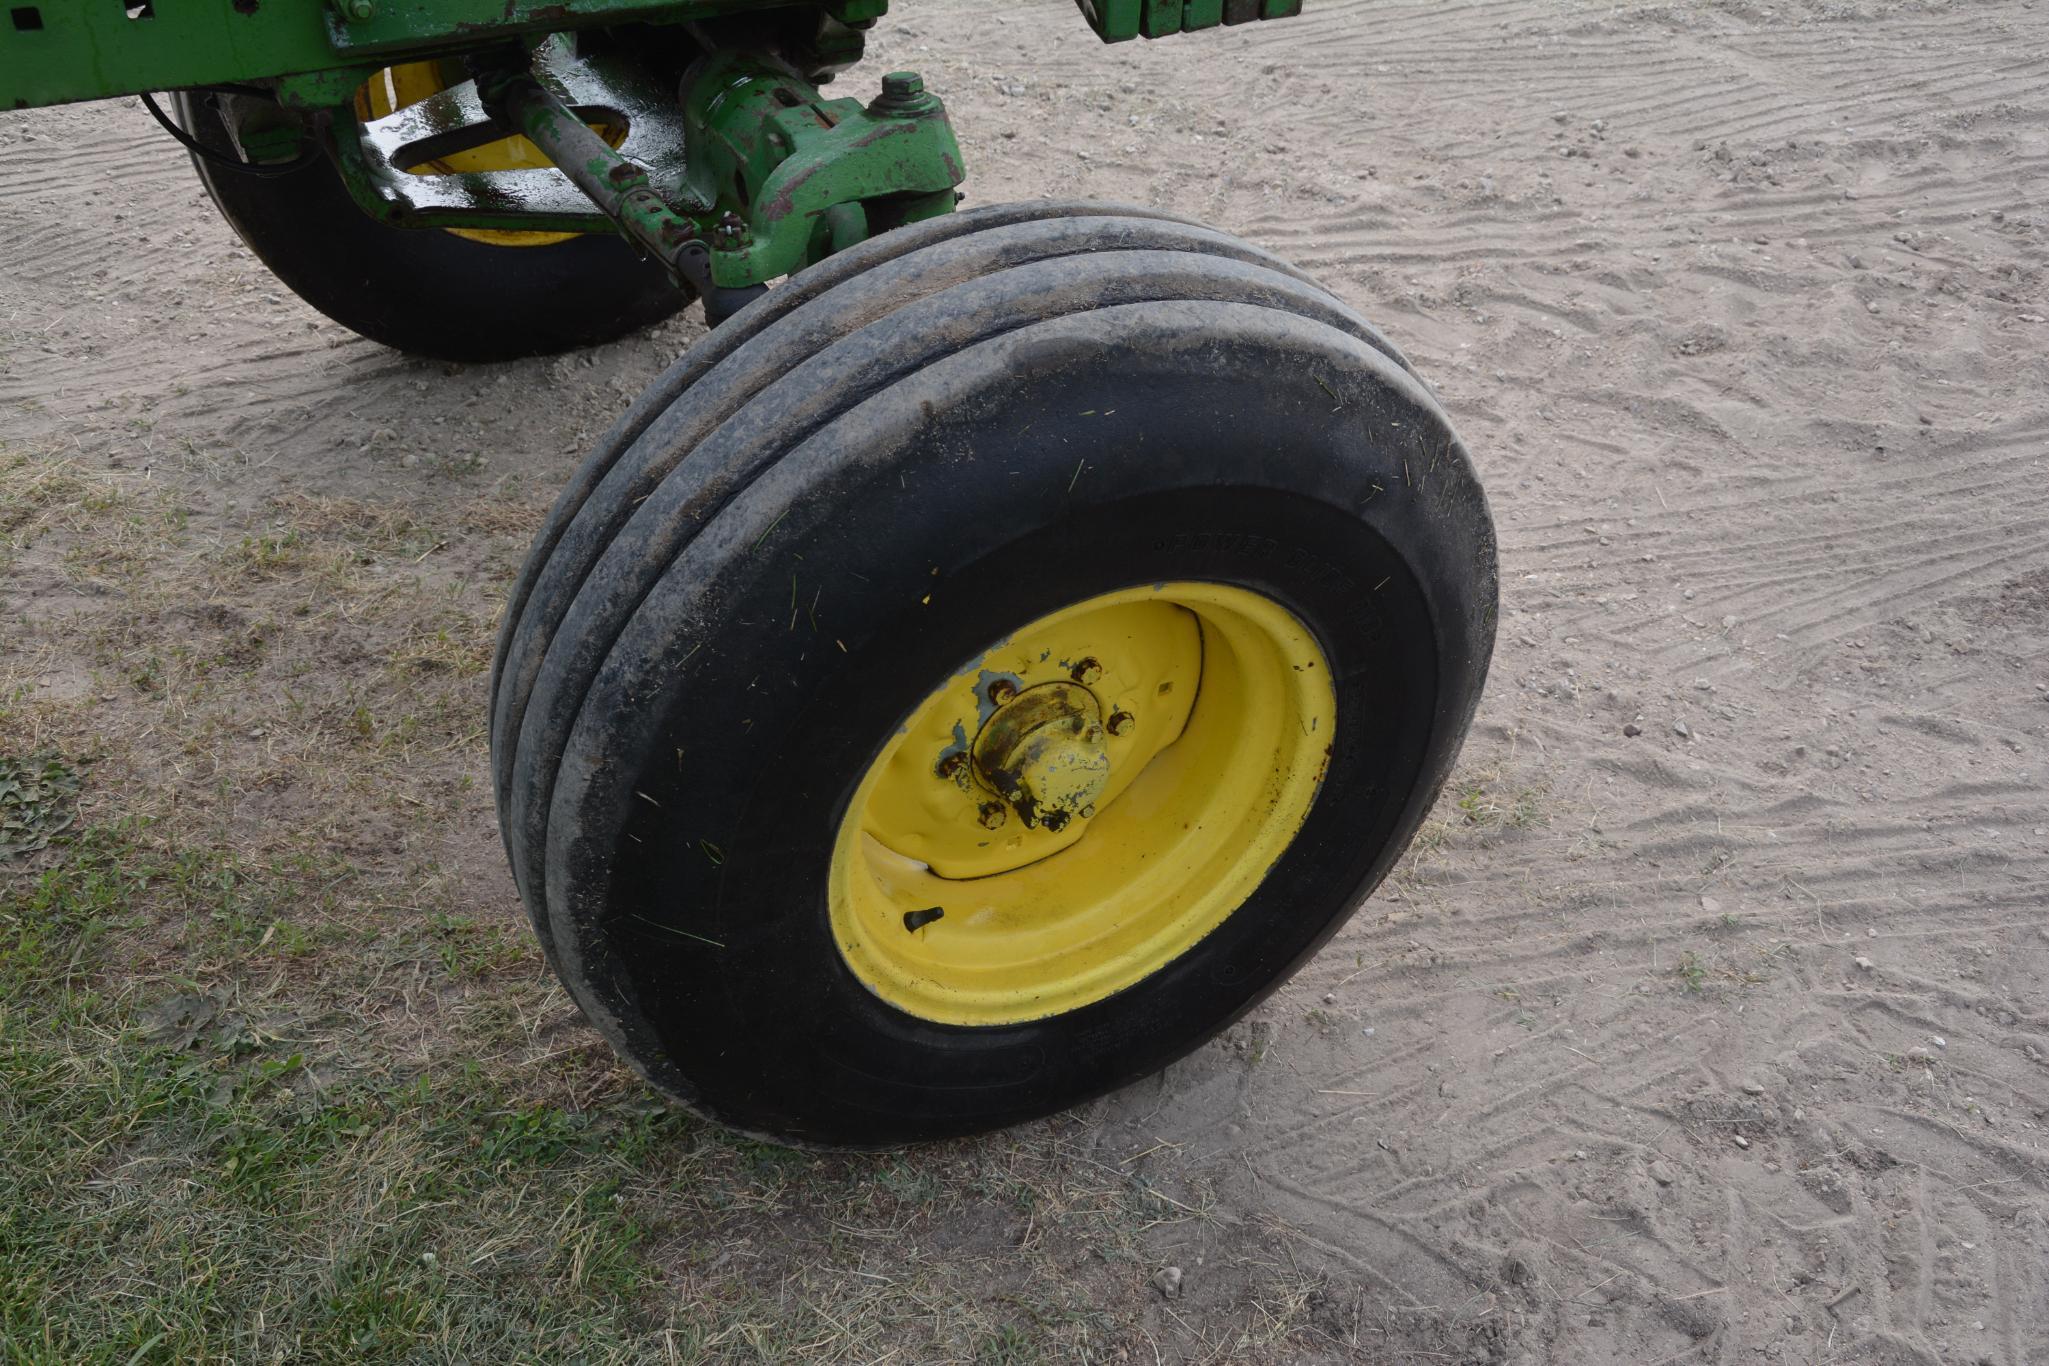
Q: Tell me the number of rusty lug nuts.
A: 5